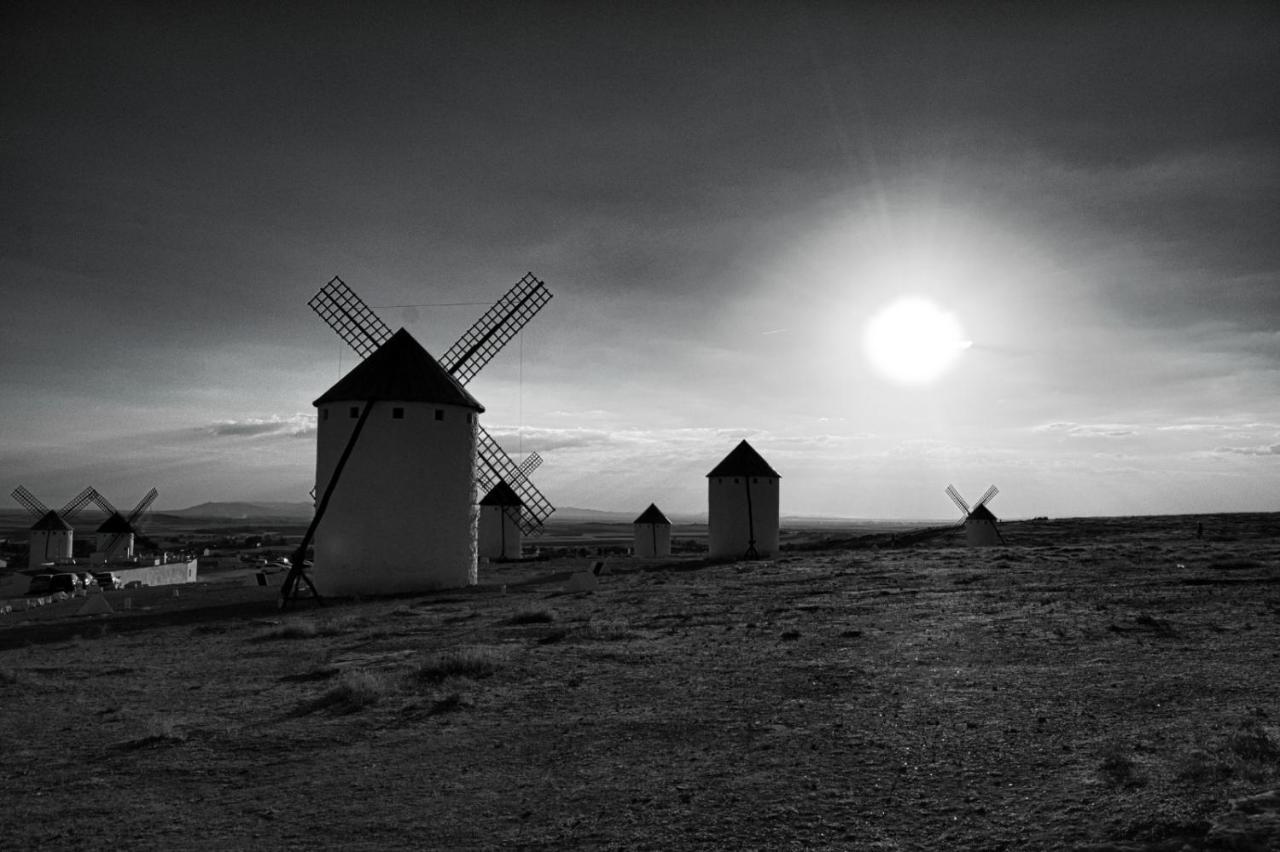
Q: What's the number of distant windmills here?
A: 6